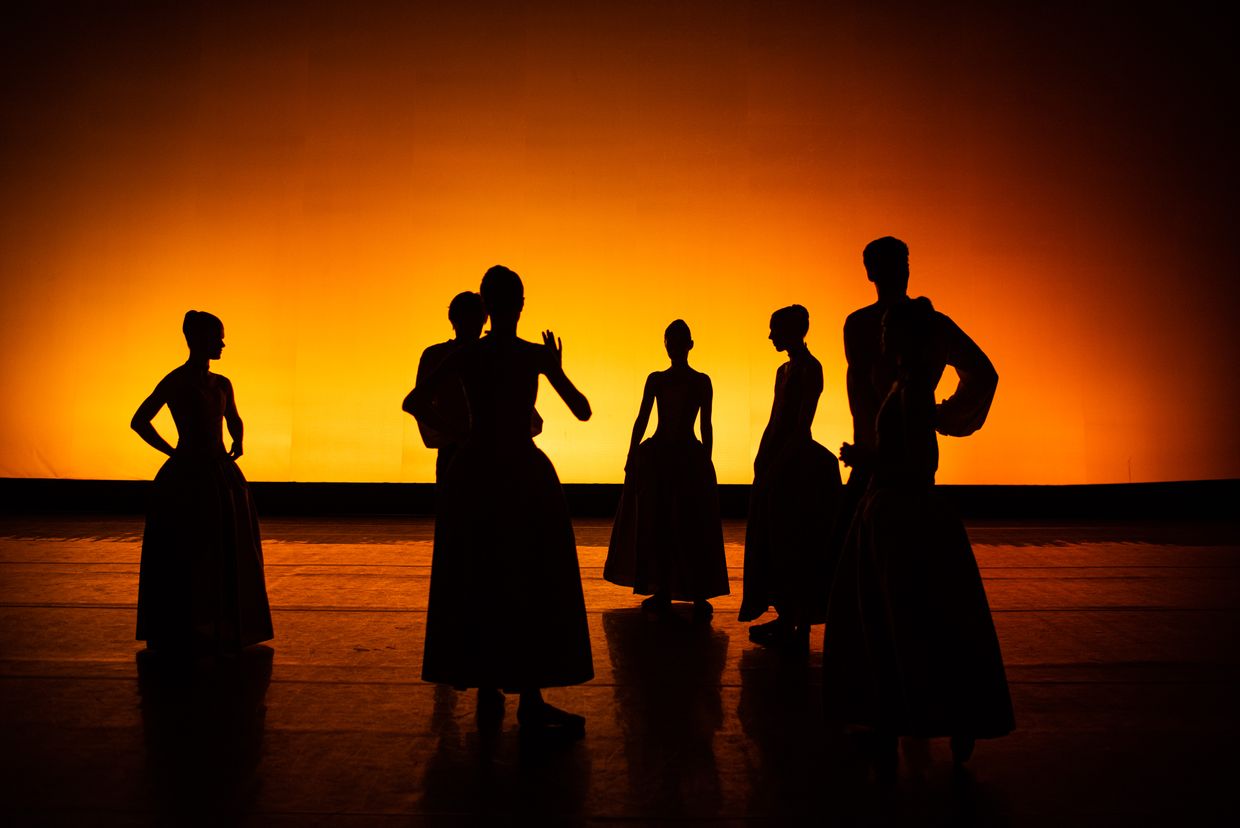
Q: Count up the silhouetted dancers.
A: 7